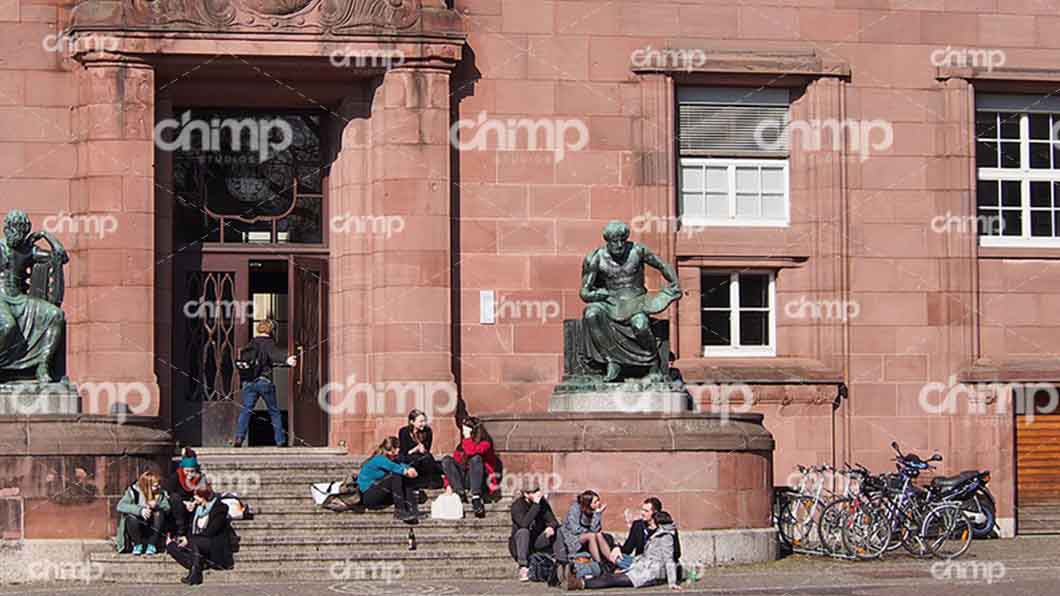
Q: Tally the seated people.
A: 10